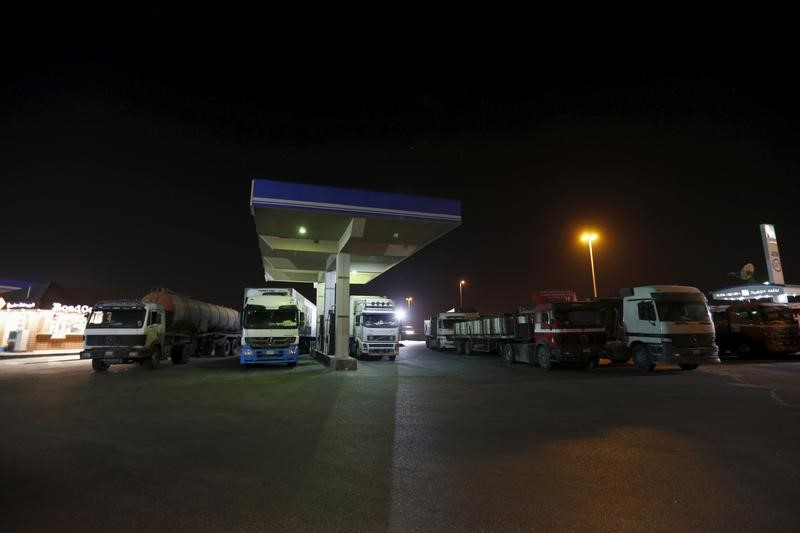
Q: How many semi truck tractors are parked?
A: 7